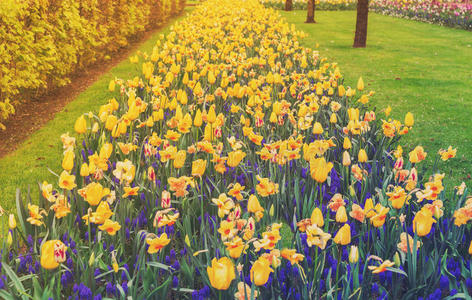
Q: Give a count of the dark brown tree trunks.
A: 3